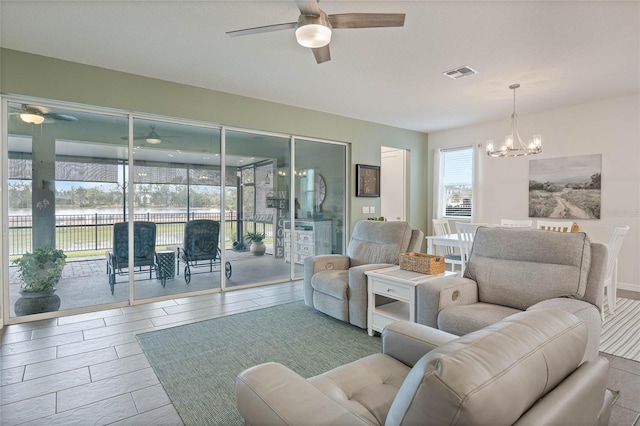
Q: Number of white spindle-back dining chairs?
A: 5